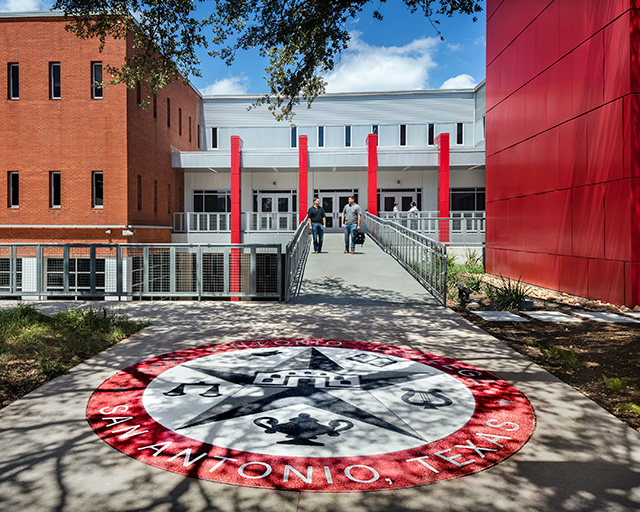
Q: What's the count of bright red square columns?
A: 4